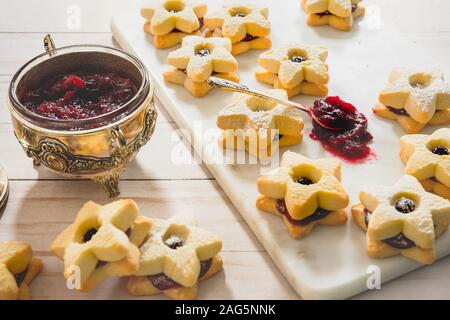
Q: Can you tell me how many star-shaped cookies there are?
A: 13